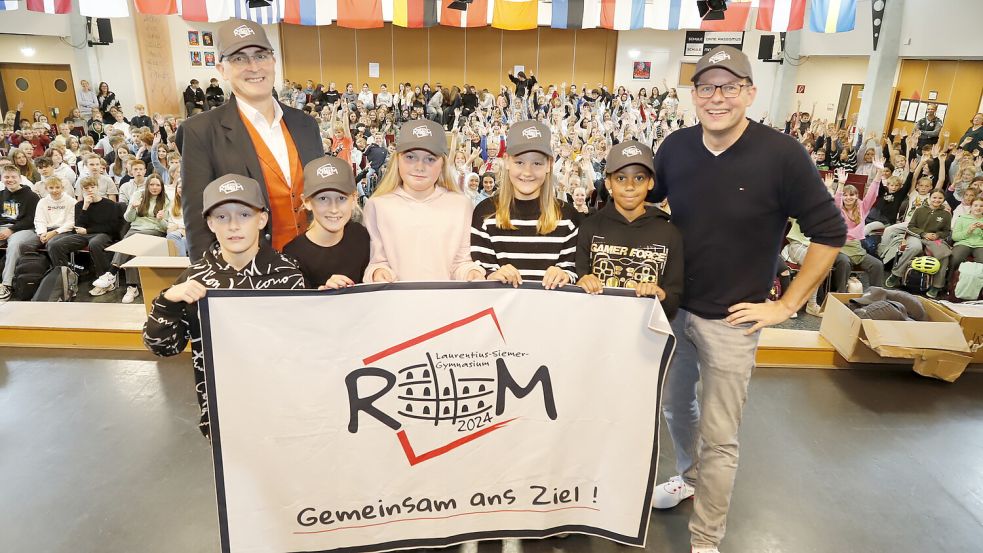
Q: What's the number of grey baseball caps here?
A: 7